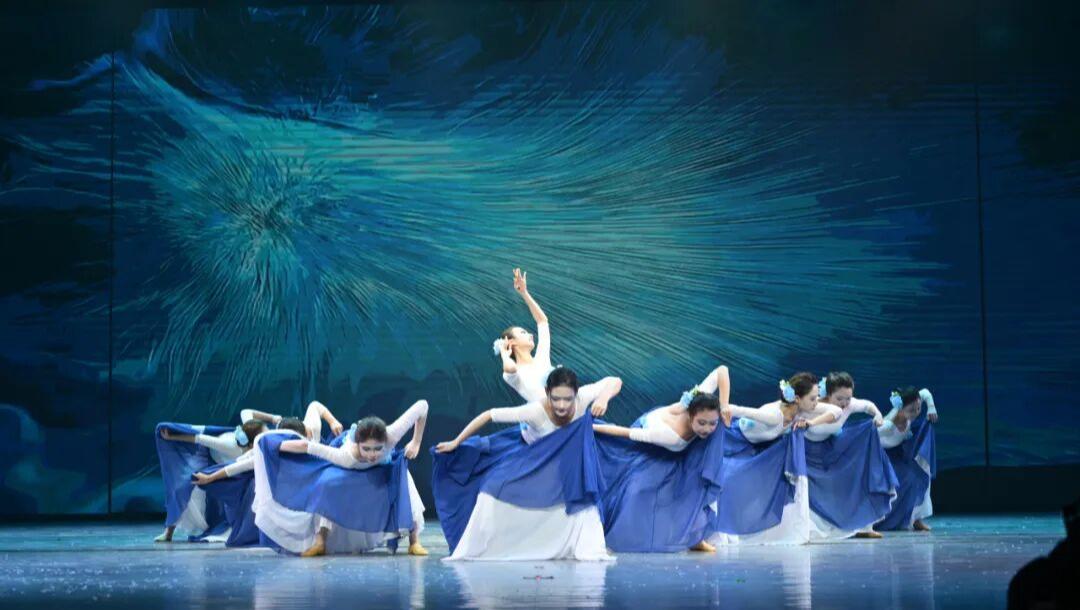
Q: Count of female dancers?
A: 9